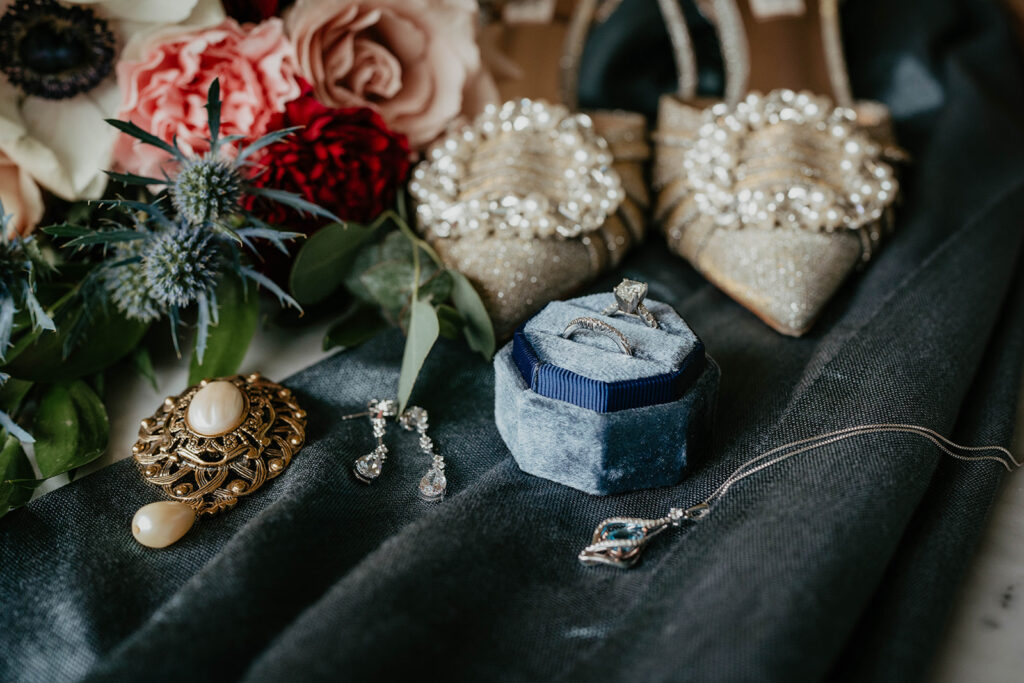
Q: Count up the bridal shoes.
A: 2